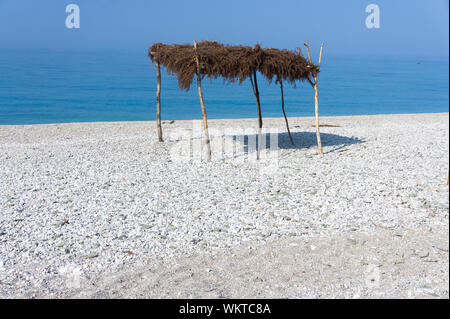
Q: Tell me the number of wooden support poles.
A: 5